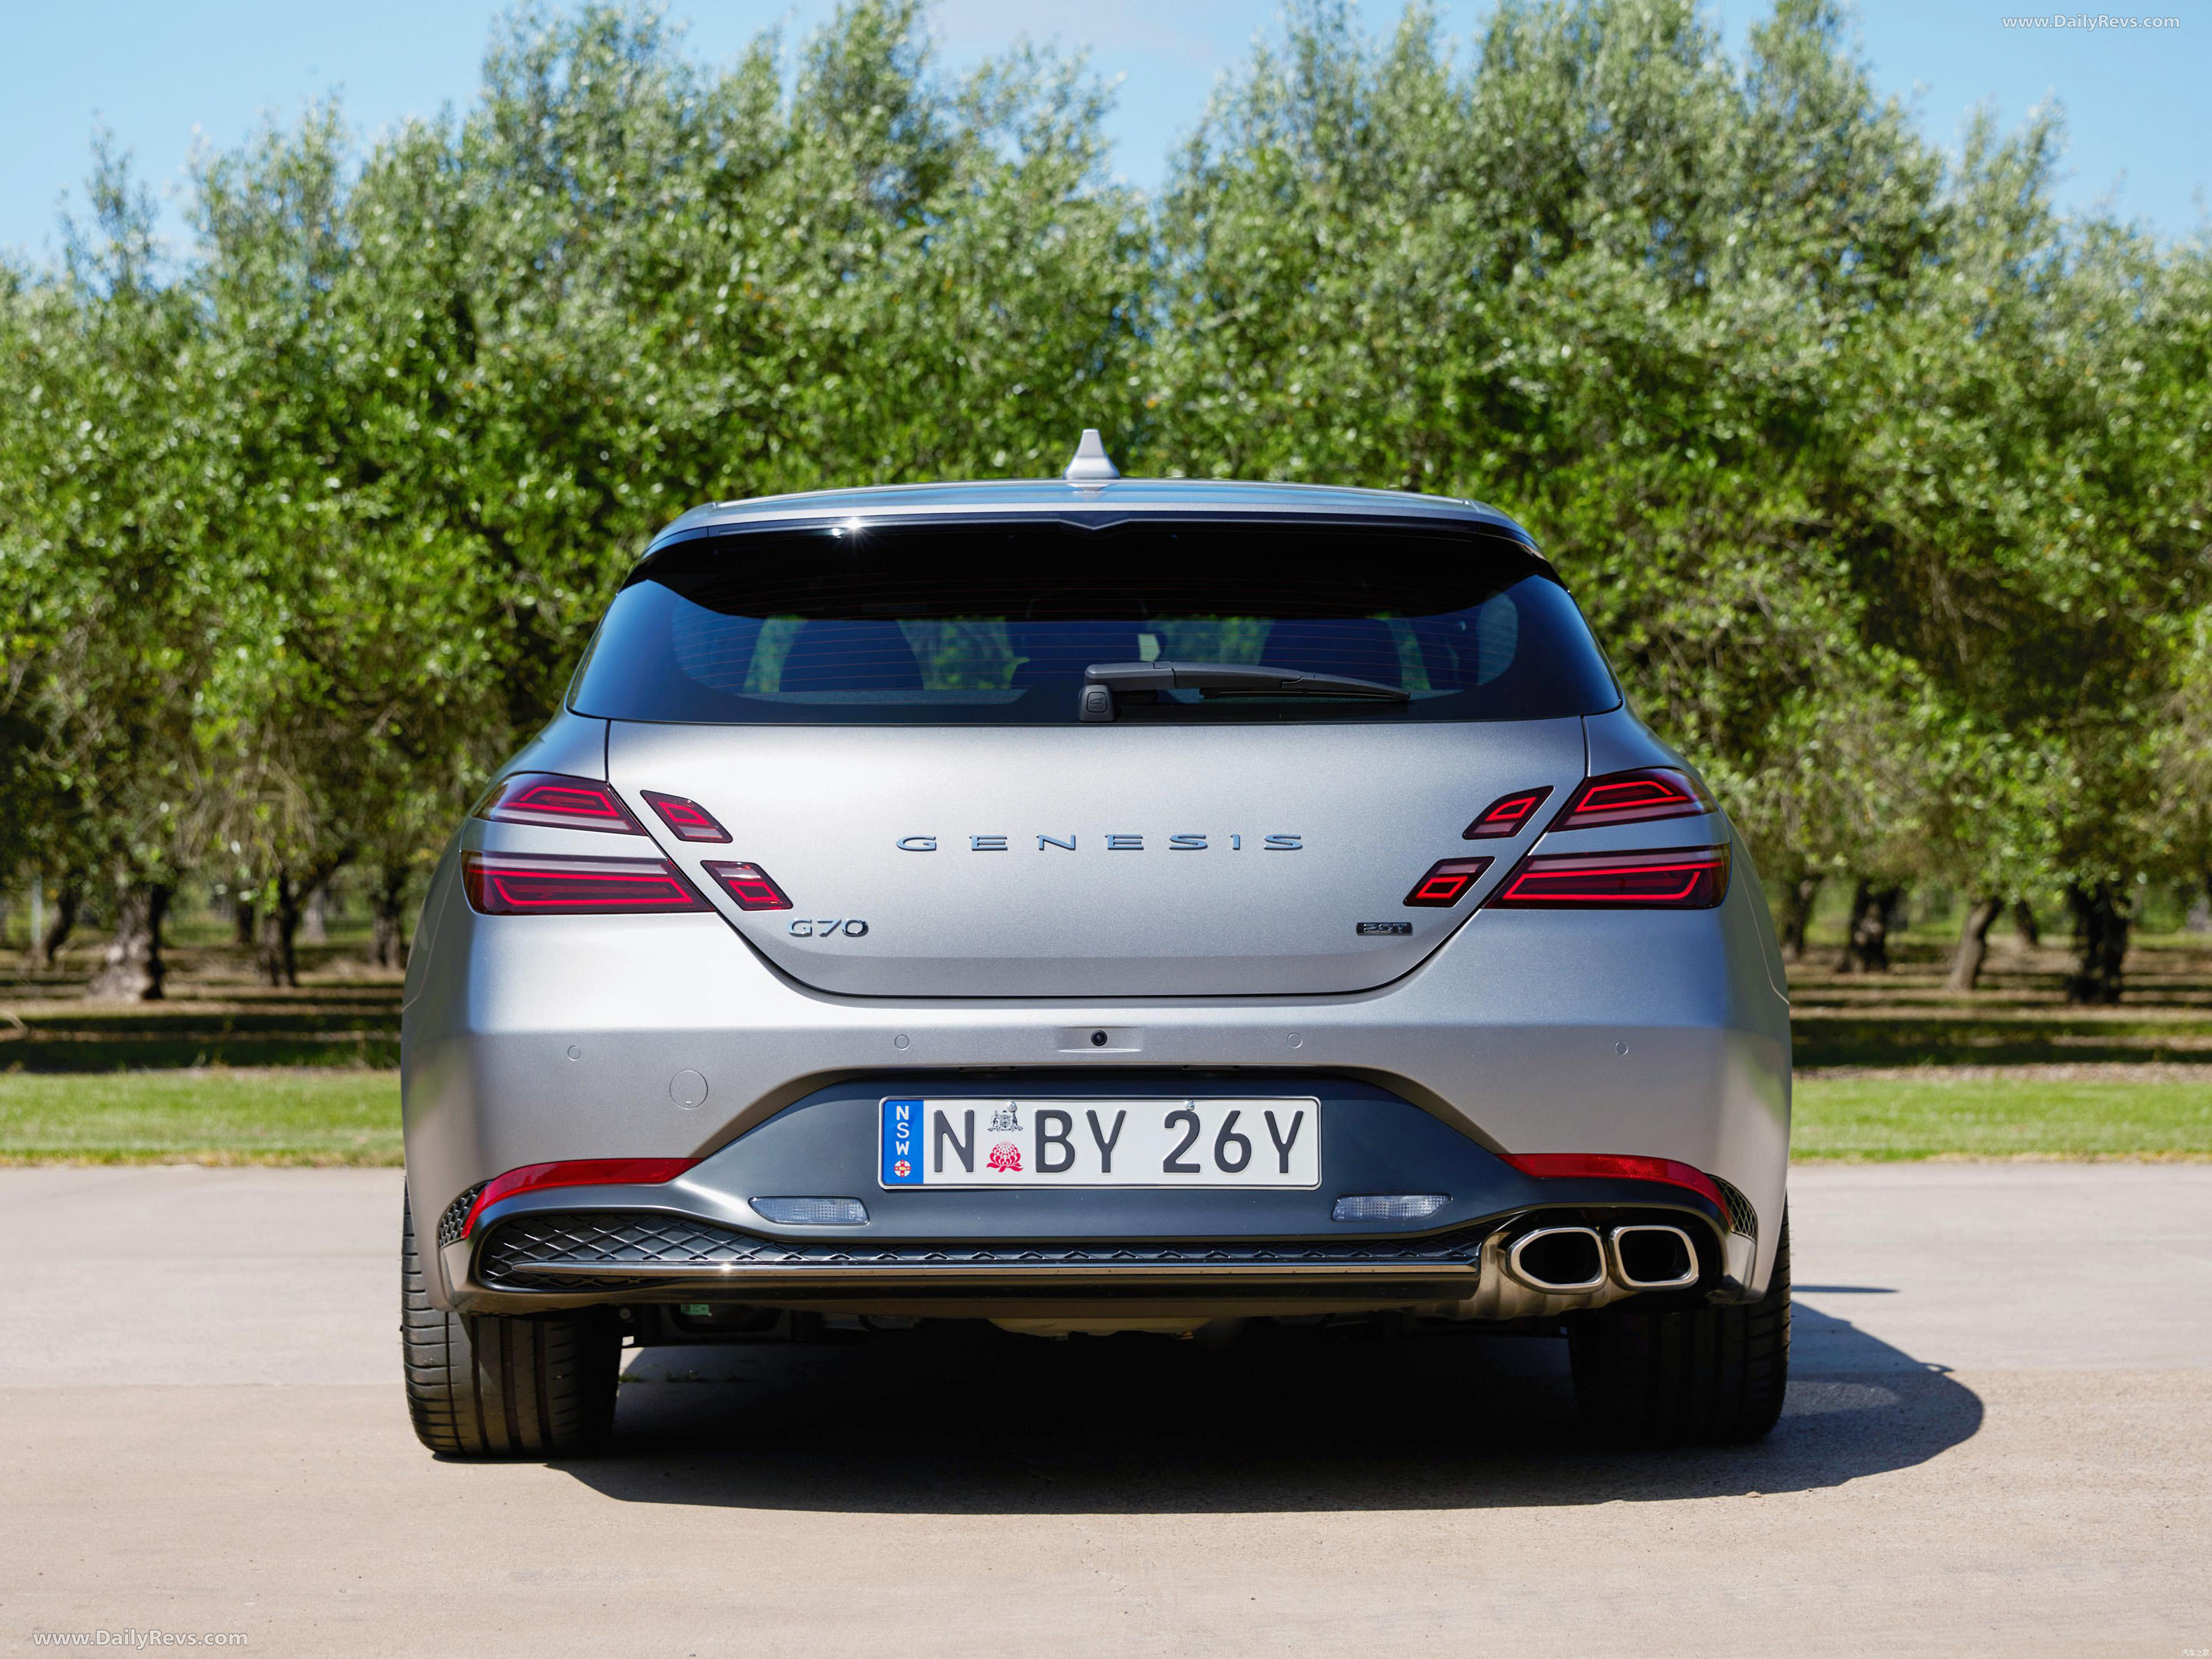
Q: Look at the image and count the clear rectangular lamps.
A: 2